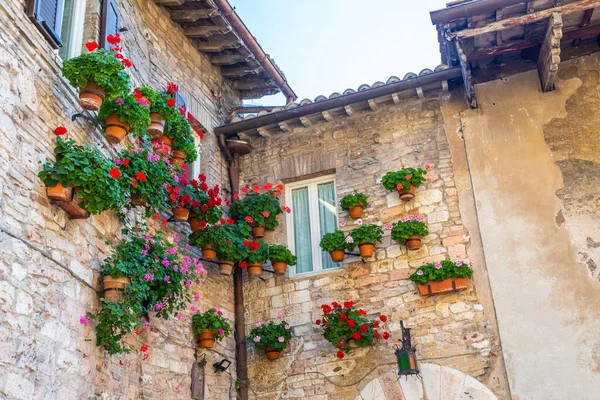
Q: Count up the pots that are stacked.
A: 0